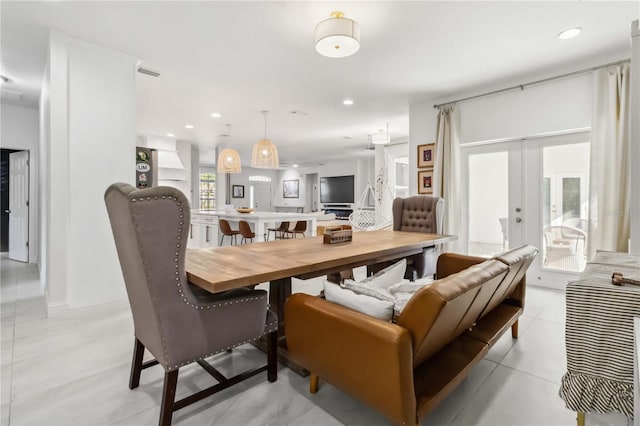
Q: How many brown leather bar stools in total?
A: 4